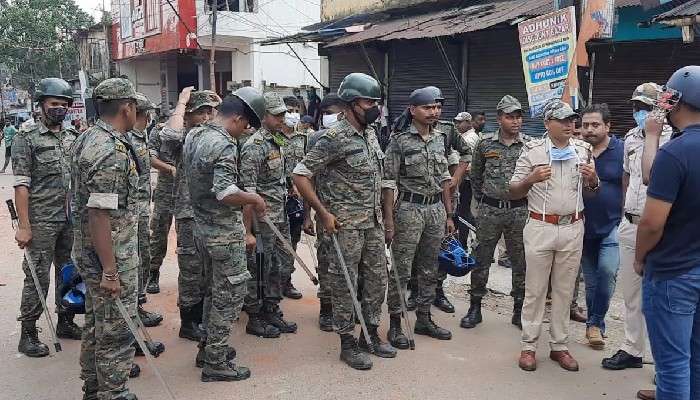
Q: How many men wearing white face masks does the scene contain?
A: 2